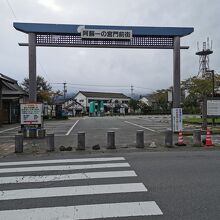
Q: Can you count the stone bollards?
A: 7